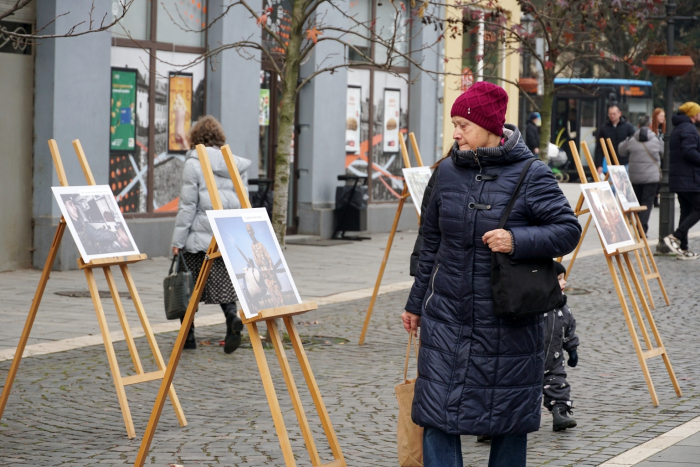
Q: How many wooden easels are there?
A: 5